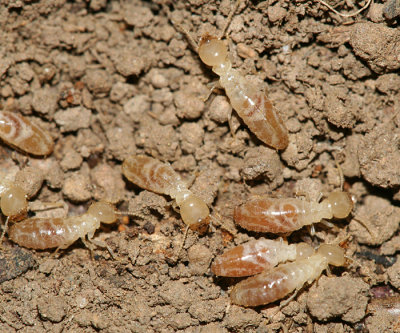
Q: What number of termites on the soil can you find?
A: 8